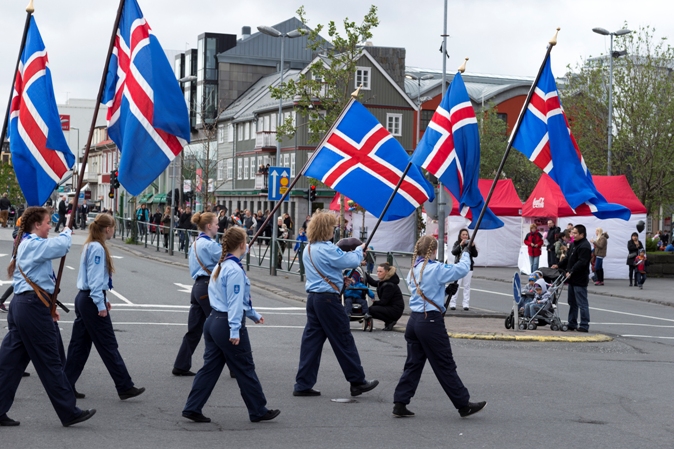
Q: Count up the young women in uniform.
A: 6